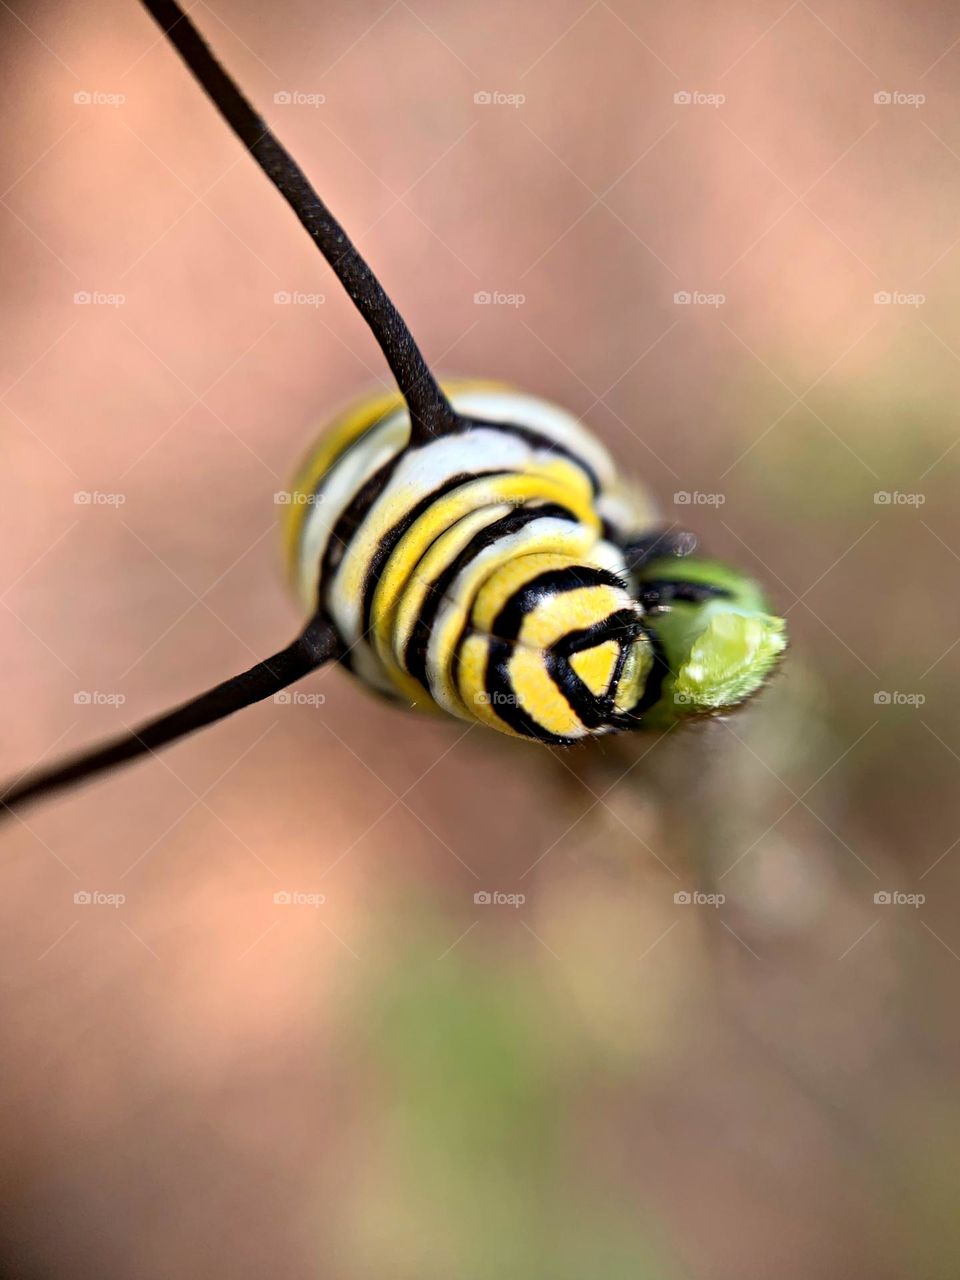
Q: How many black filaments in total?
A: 2